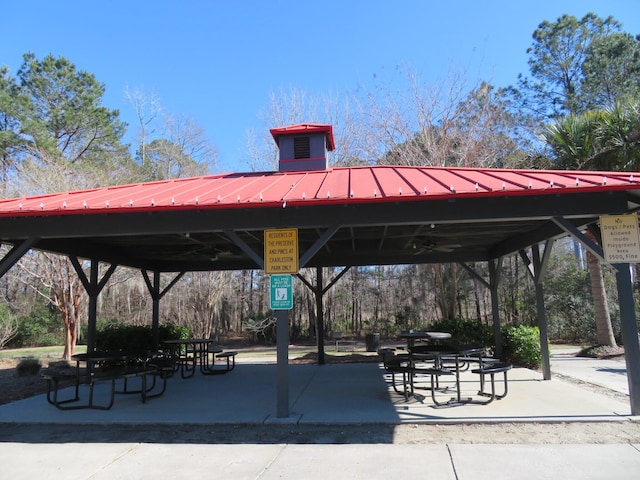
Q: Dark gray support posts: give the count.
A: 7